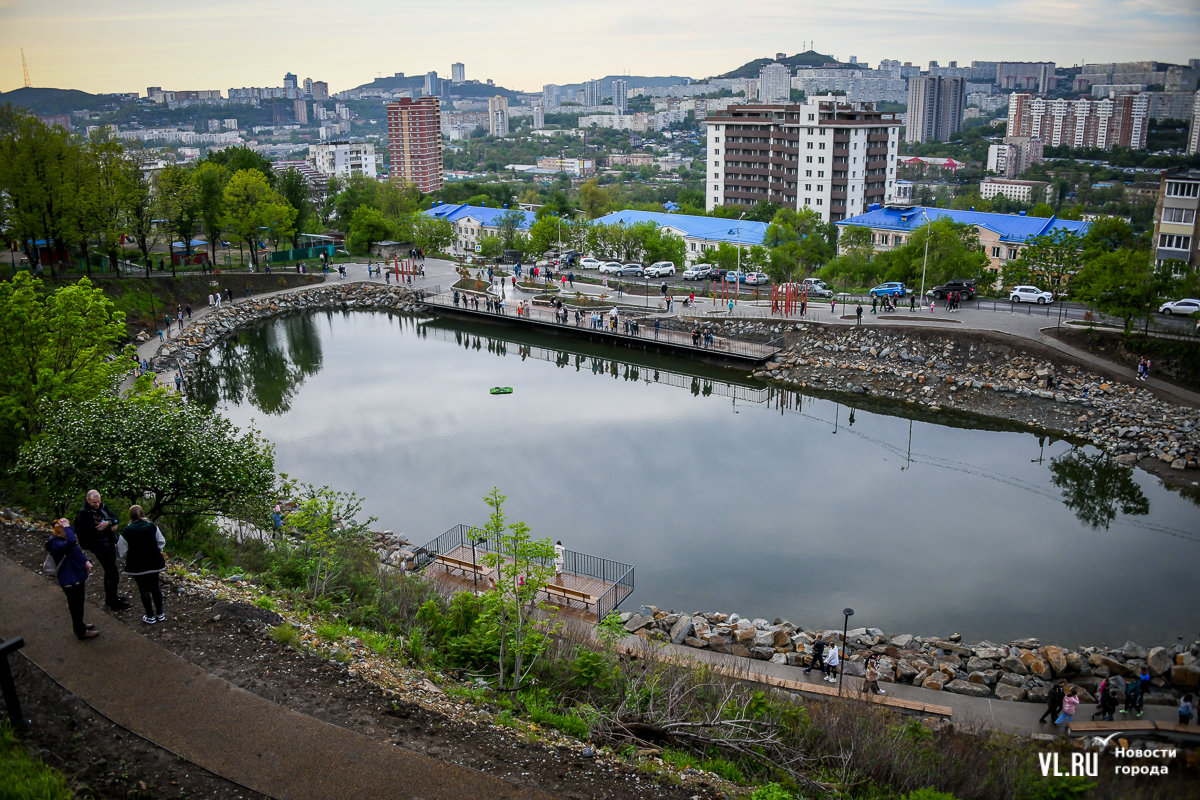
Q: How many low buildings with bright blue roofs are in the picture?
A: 3